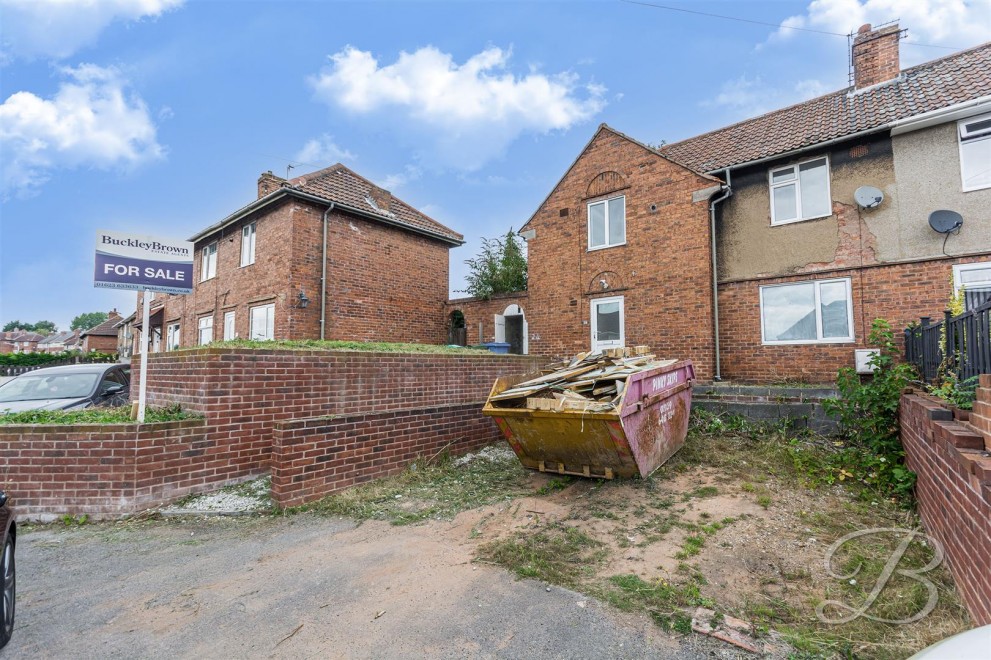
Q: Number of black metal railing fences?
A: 1